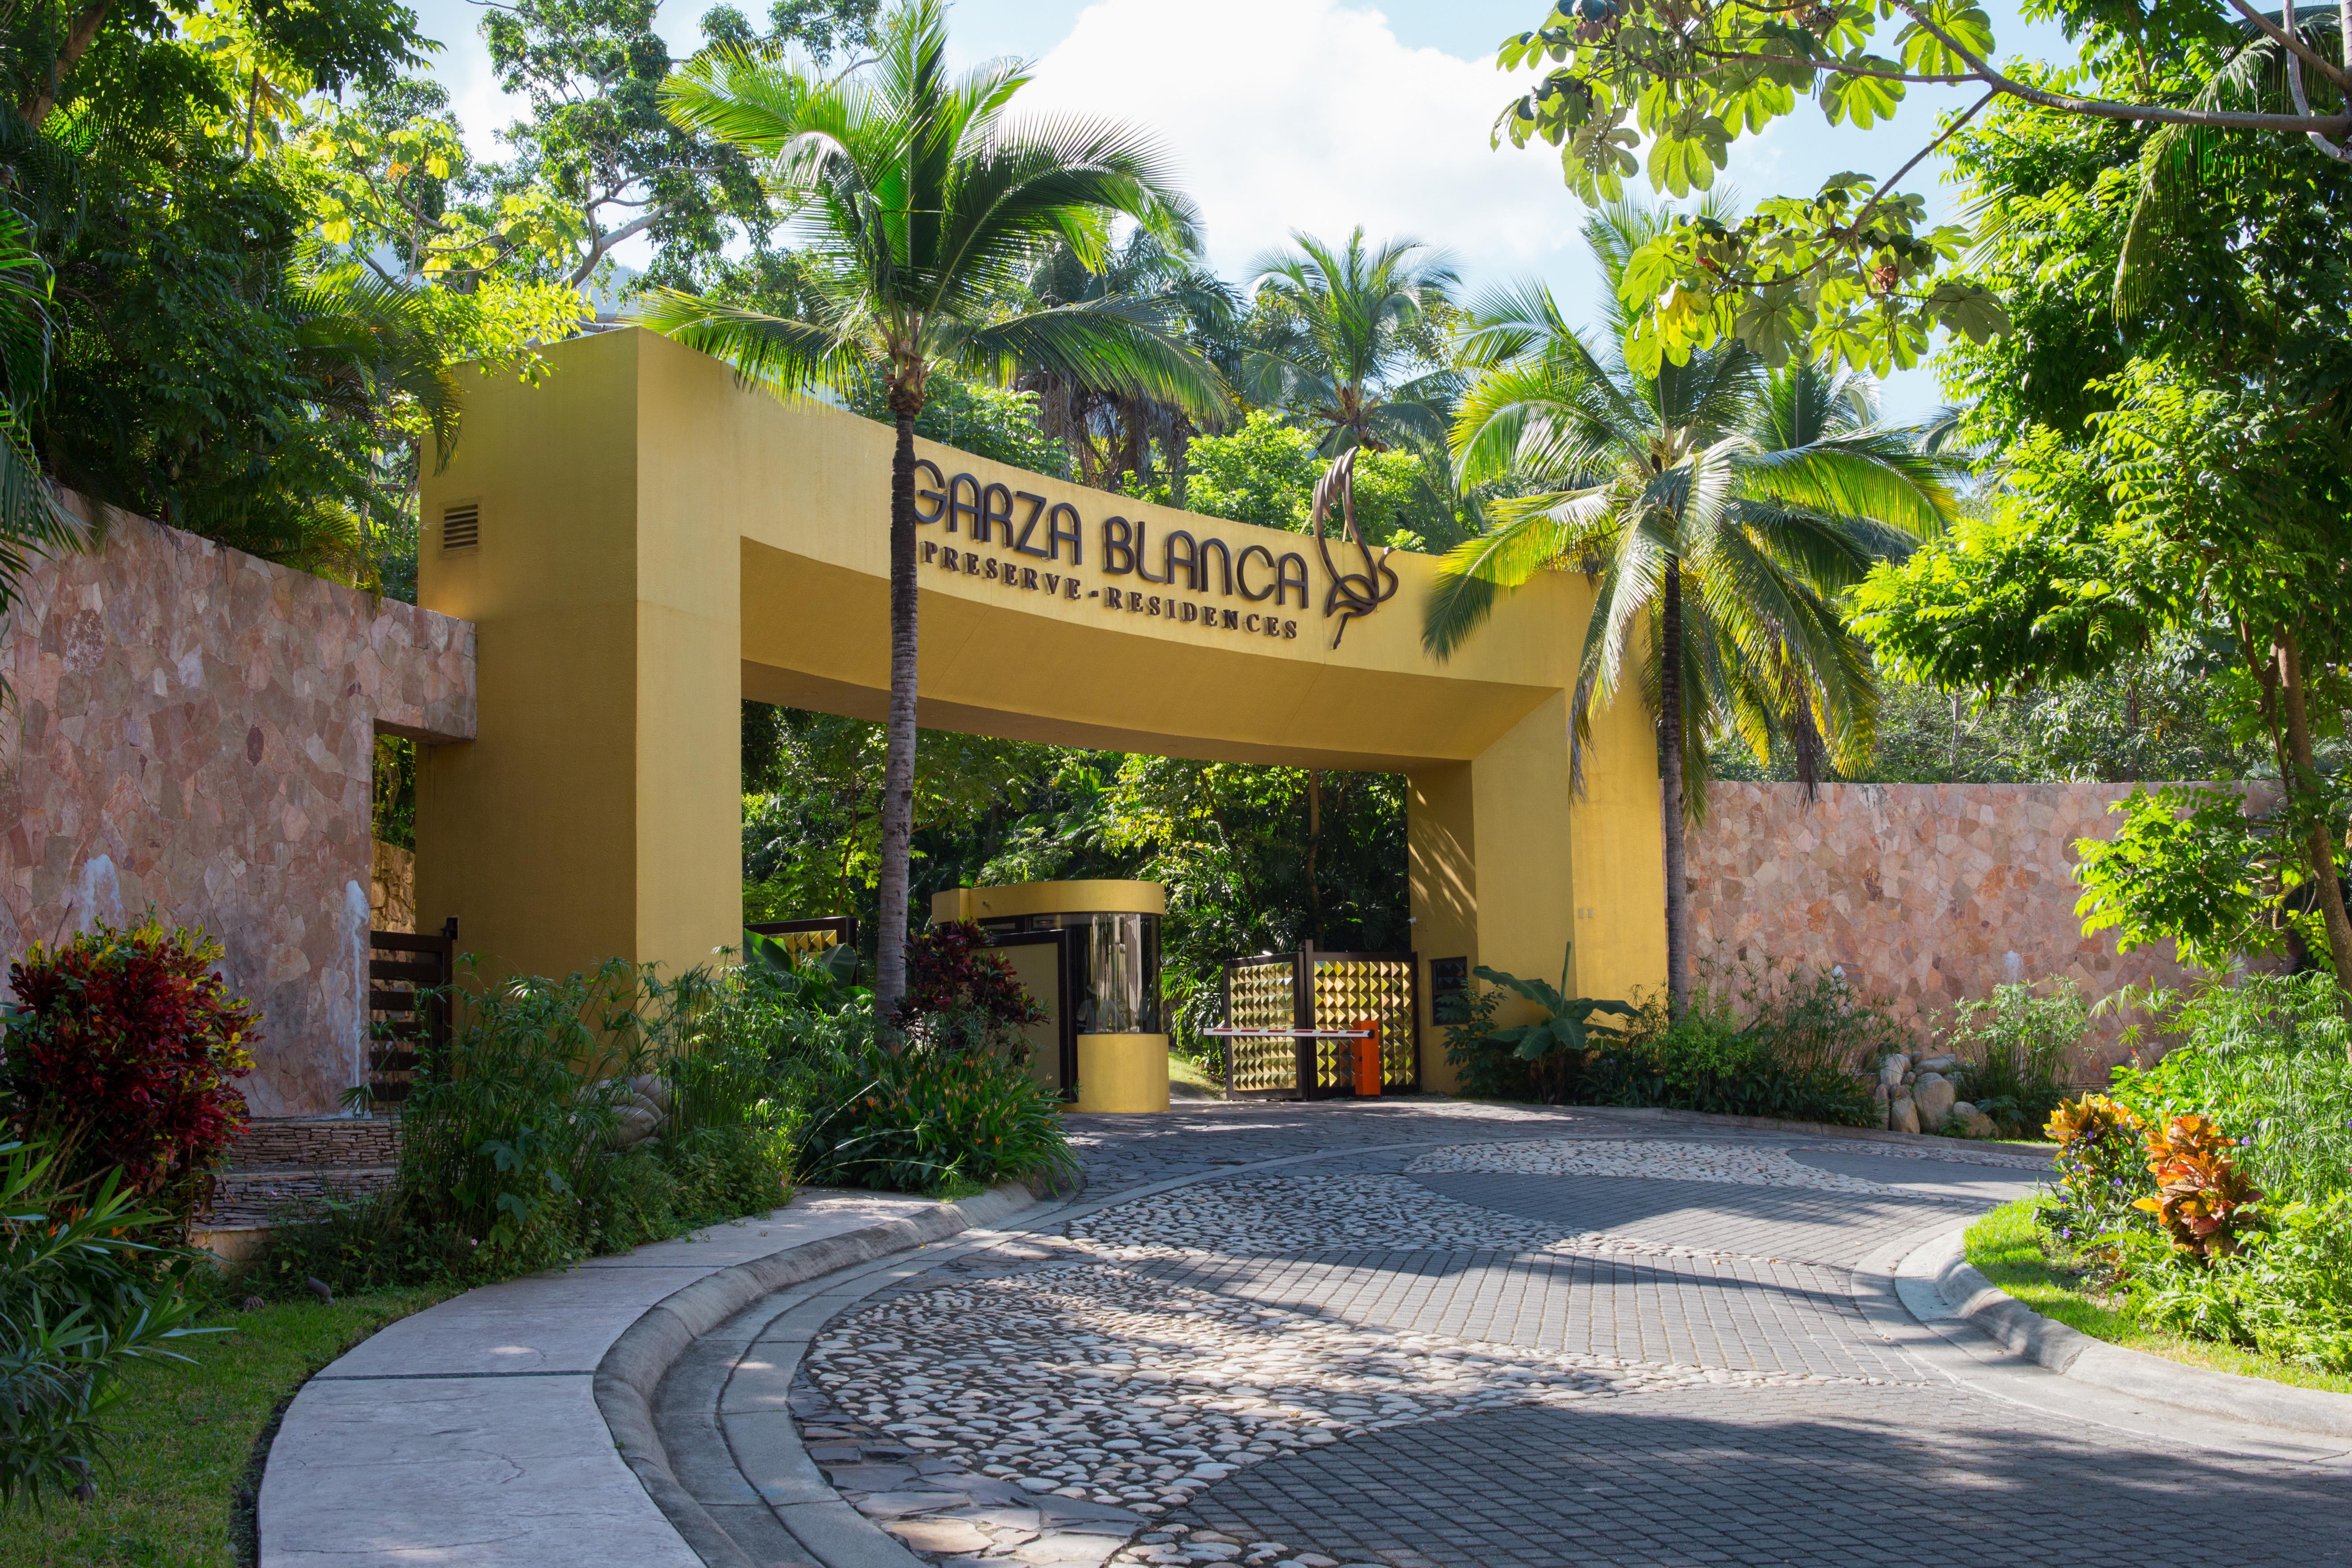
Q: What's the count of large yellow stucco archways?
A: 1